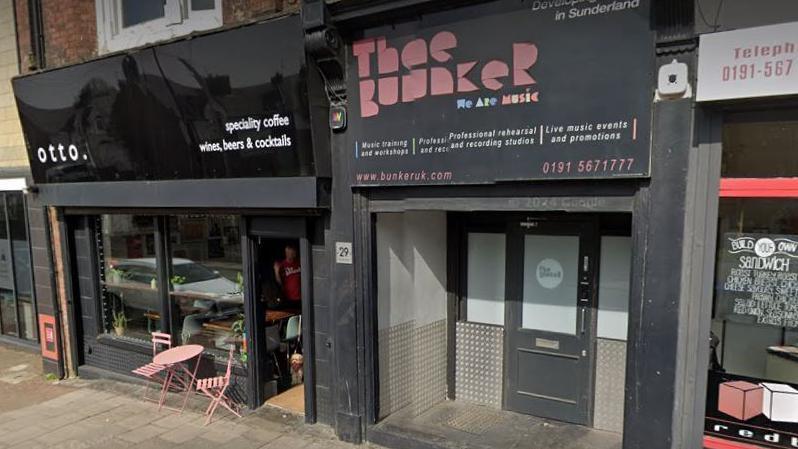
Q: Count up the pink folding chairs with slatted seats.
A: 2